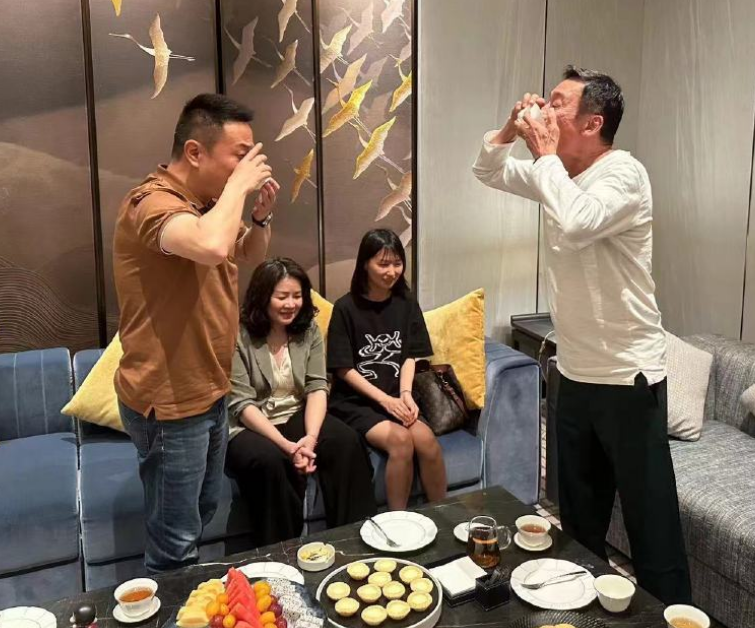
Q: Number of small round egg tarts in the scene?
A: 12